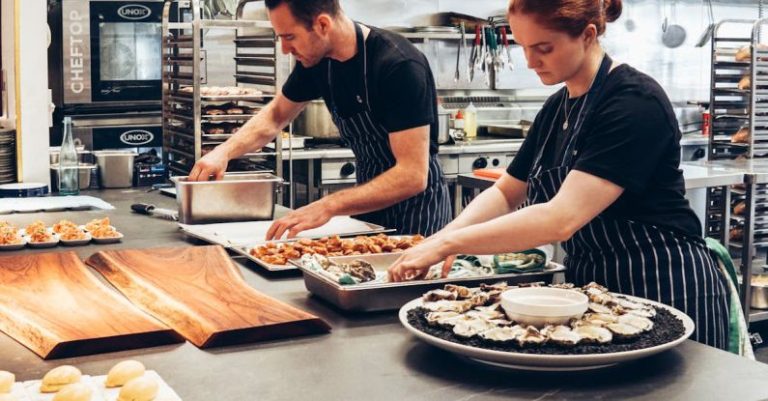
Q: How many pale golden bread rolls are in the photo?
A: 5